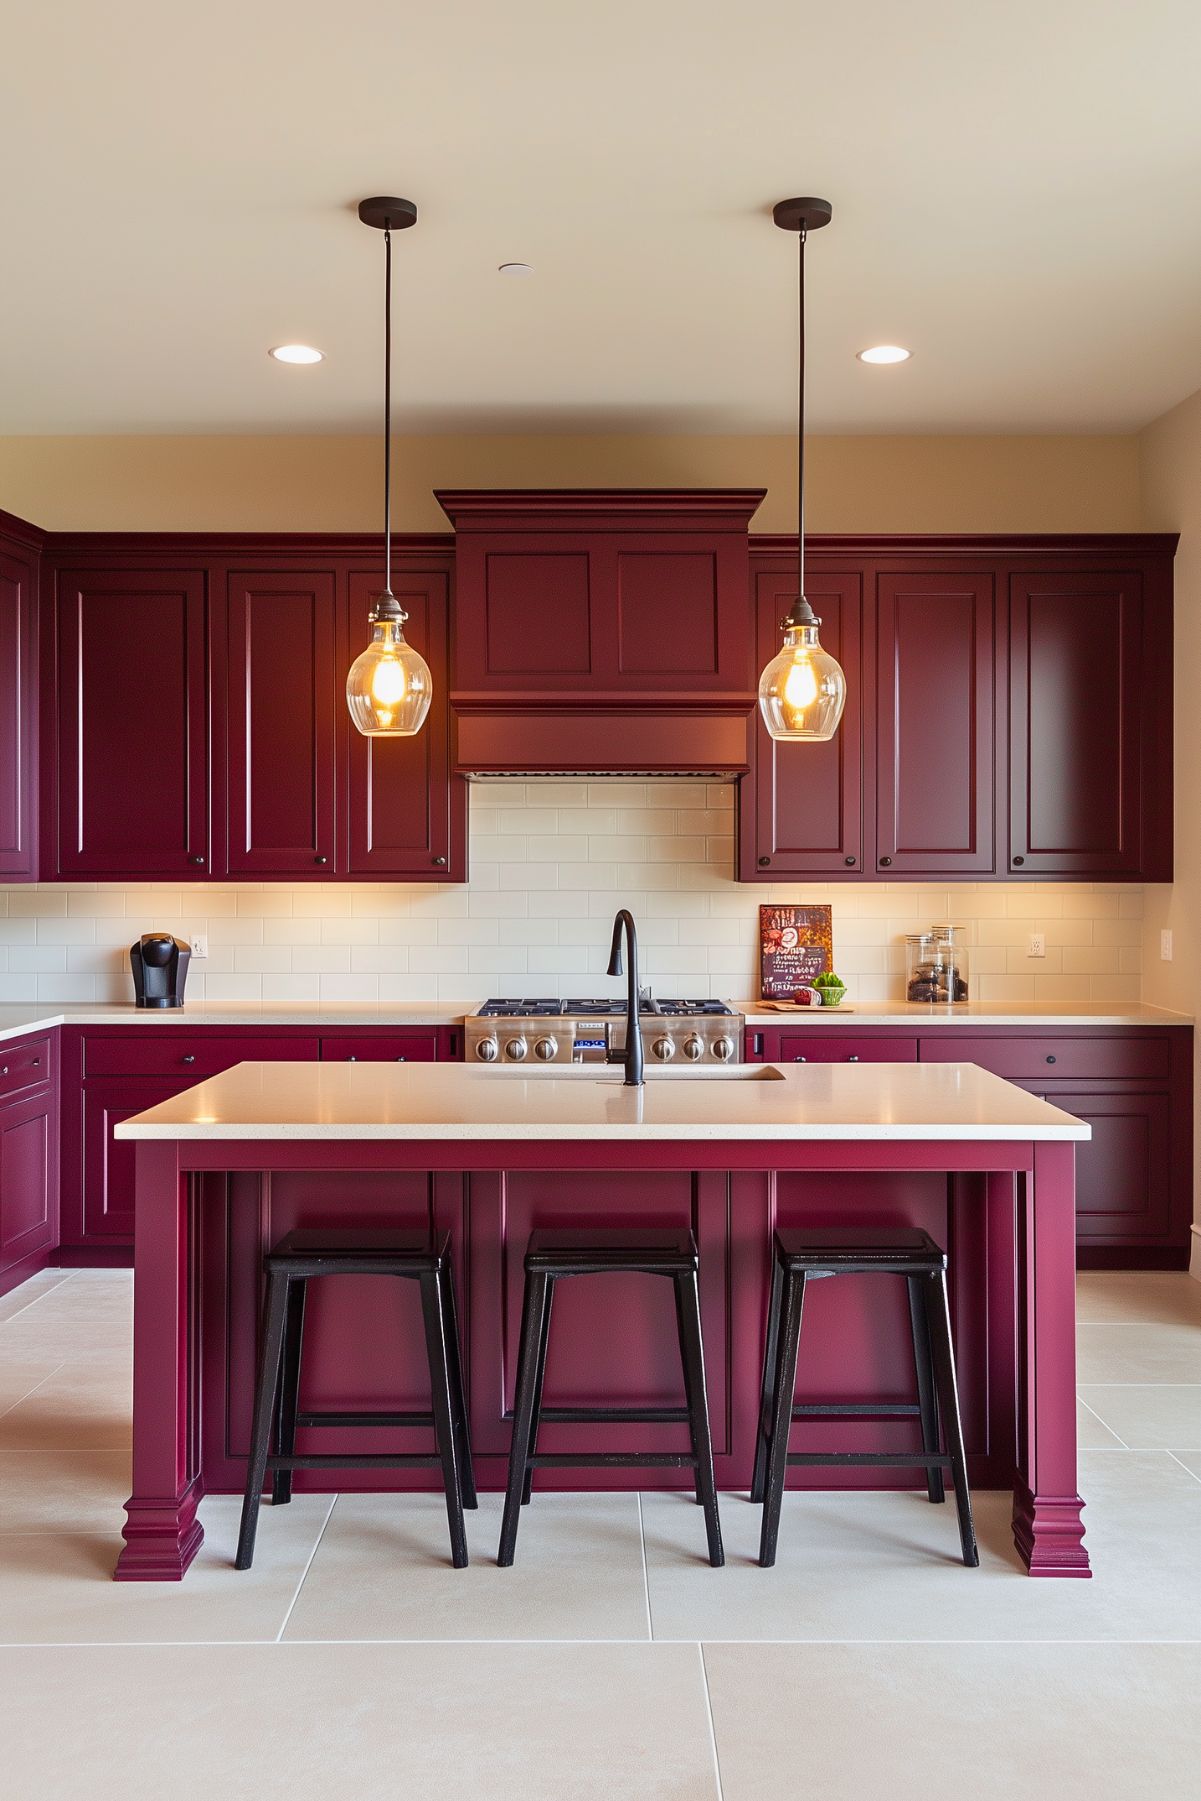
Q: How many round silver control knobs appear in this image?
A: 6